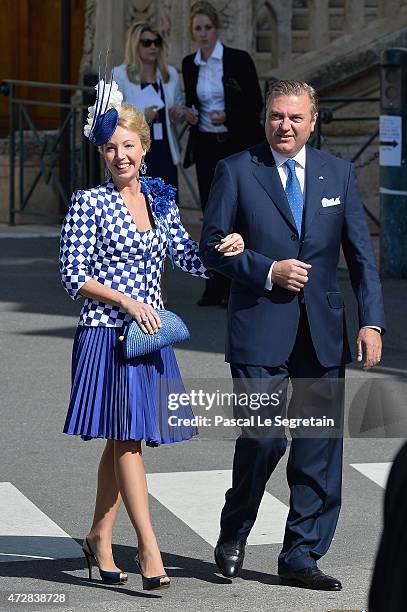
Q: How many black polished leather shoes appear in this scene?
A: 2